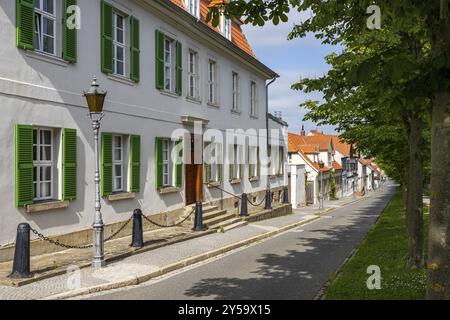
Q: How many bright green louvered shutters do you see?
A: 12